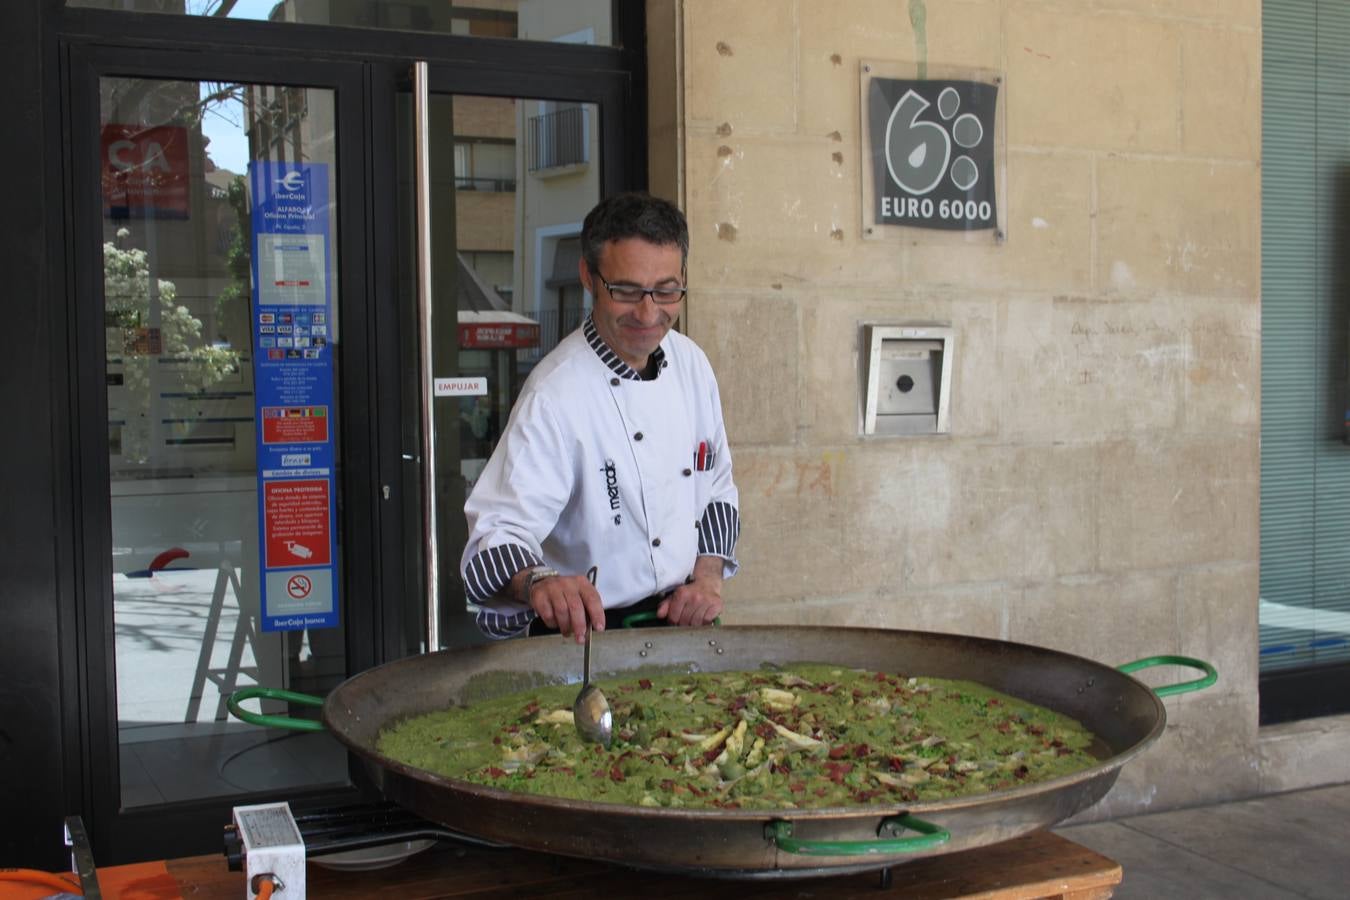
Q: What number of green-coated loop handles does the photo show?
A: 4